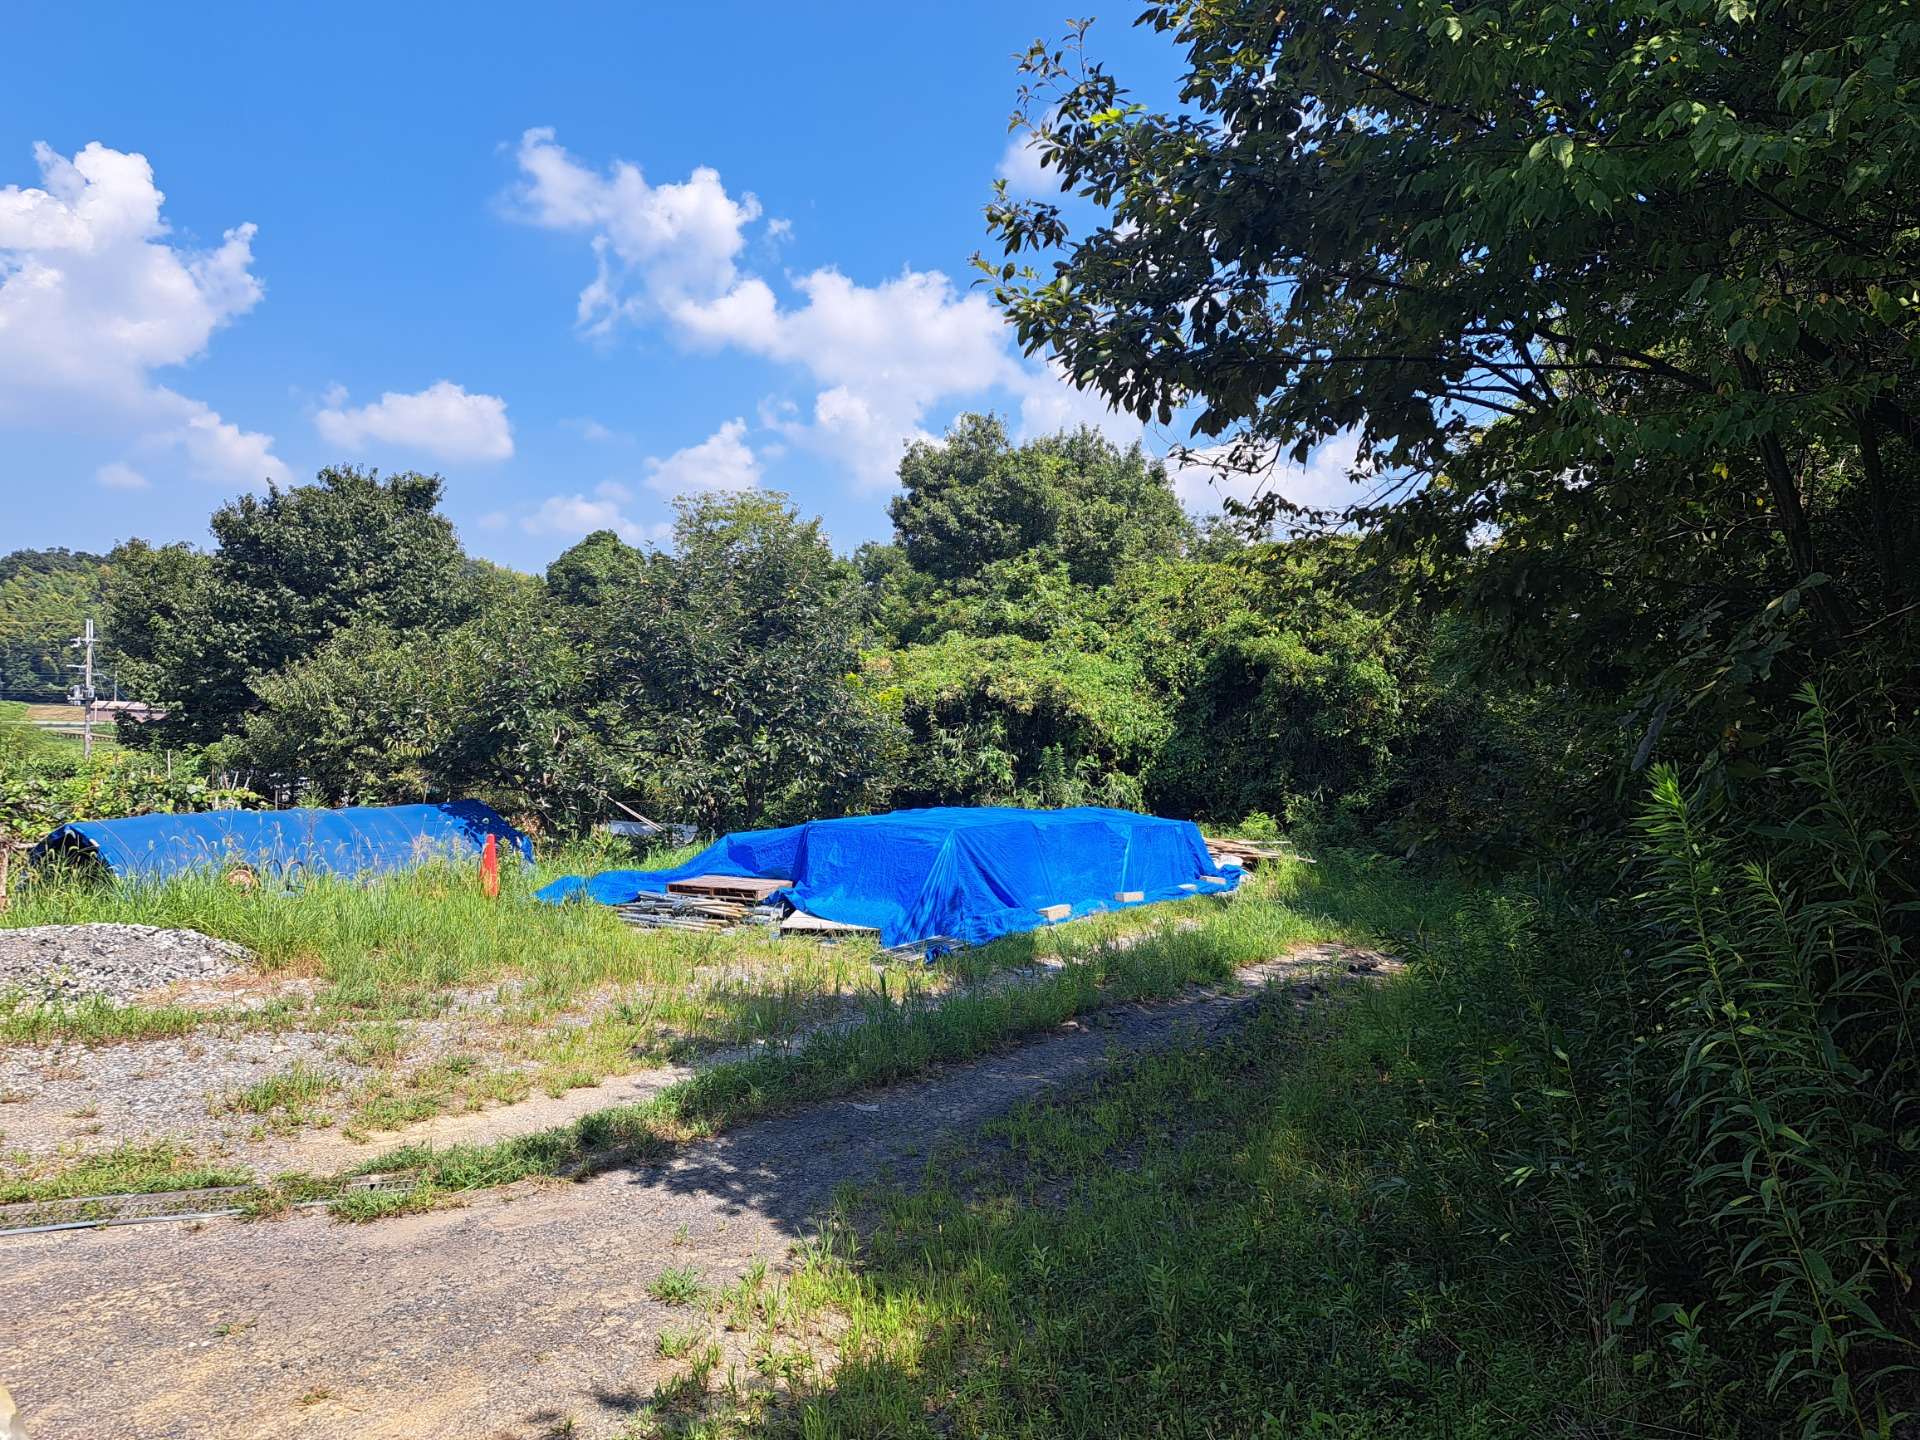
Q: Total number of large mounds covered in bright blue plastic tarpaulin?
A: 2